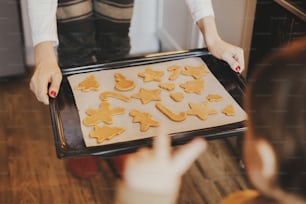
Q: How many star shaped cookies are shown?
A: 4